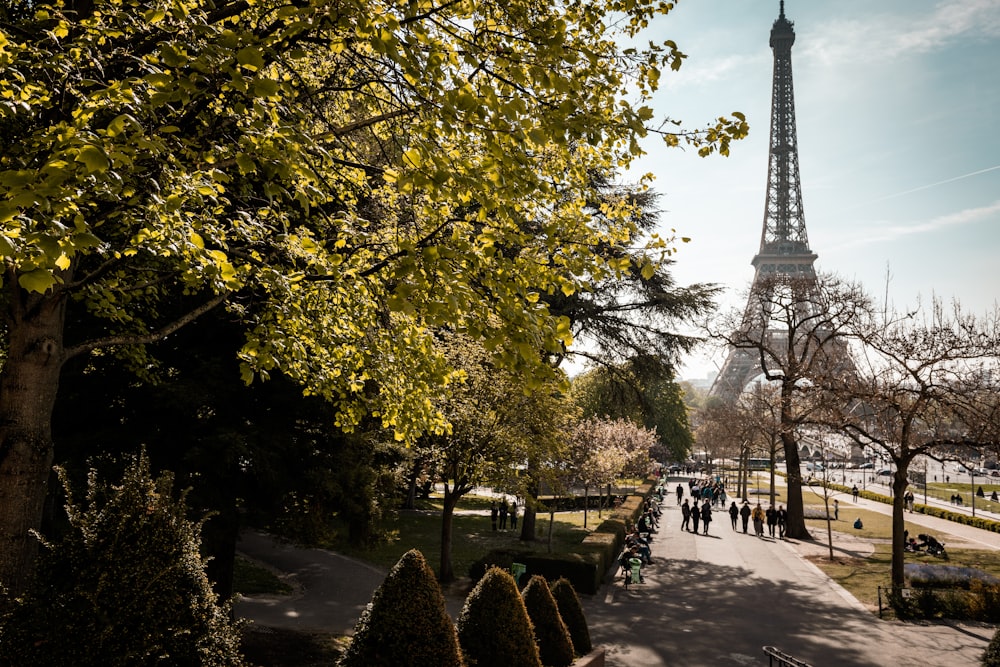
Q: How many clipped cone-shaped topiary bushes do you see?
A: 4